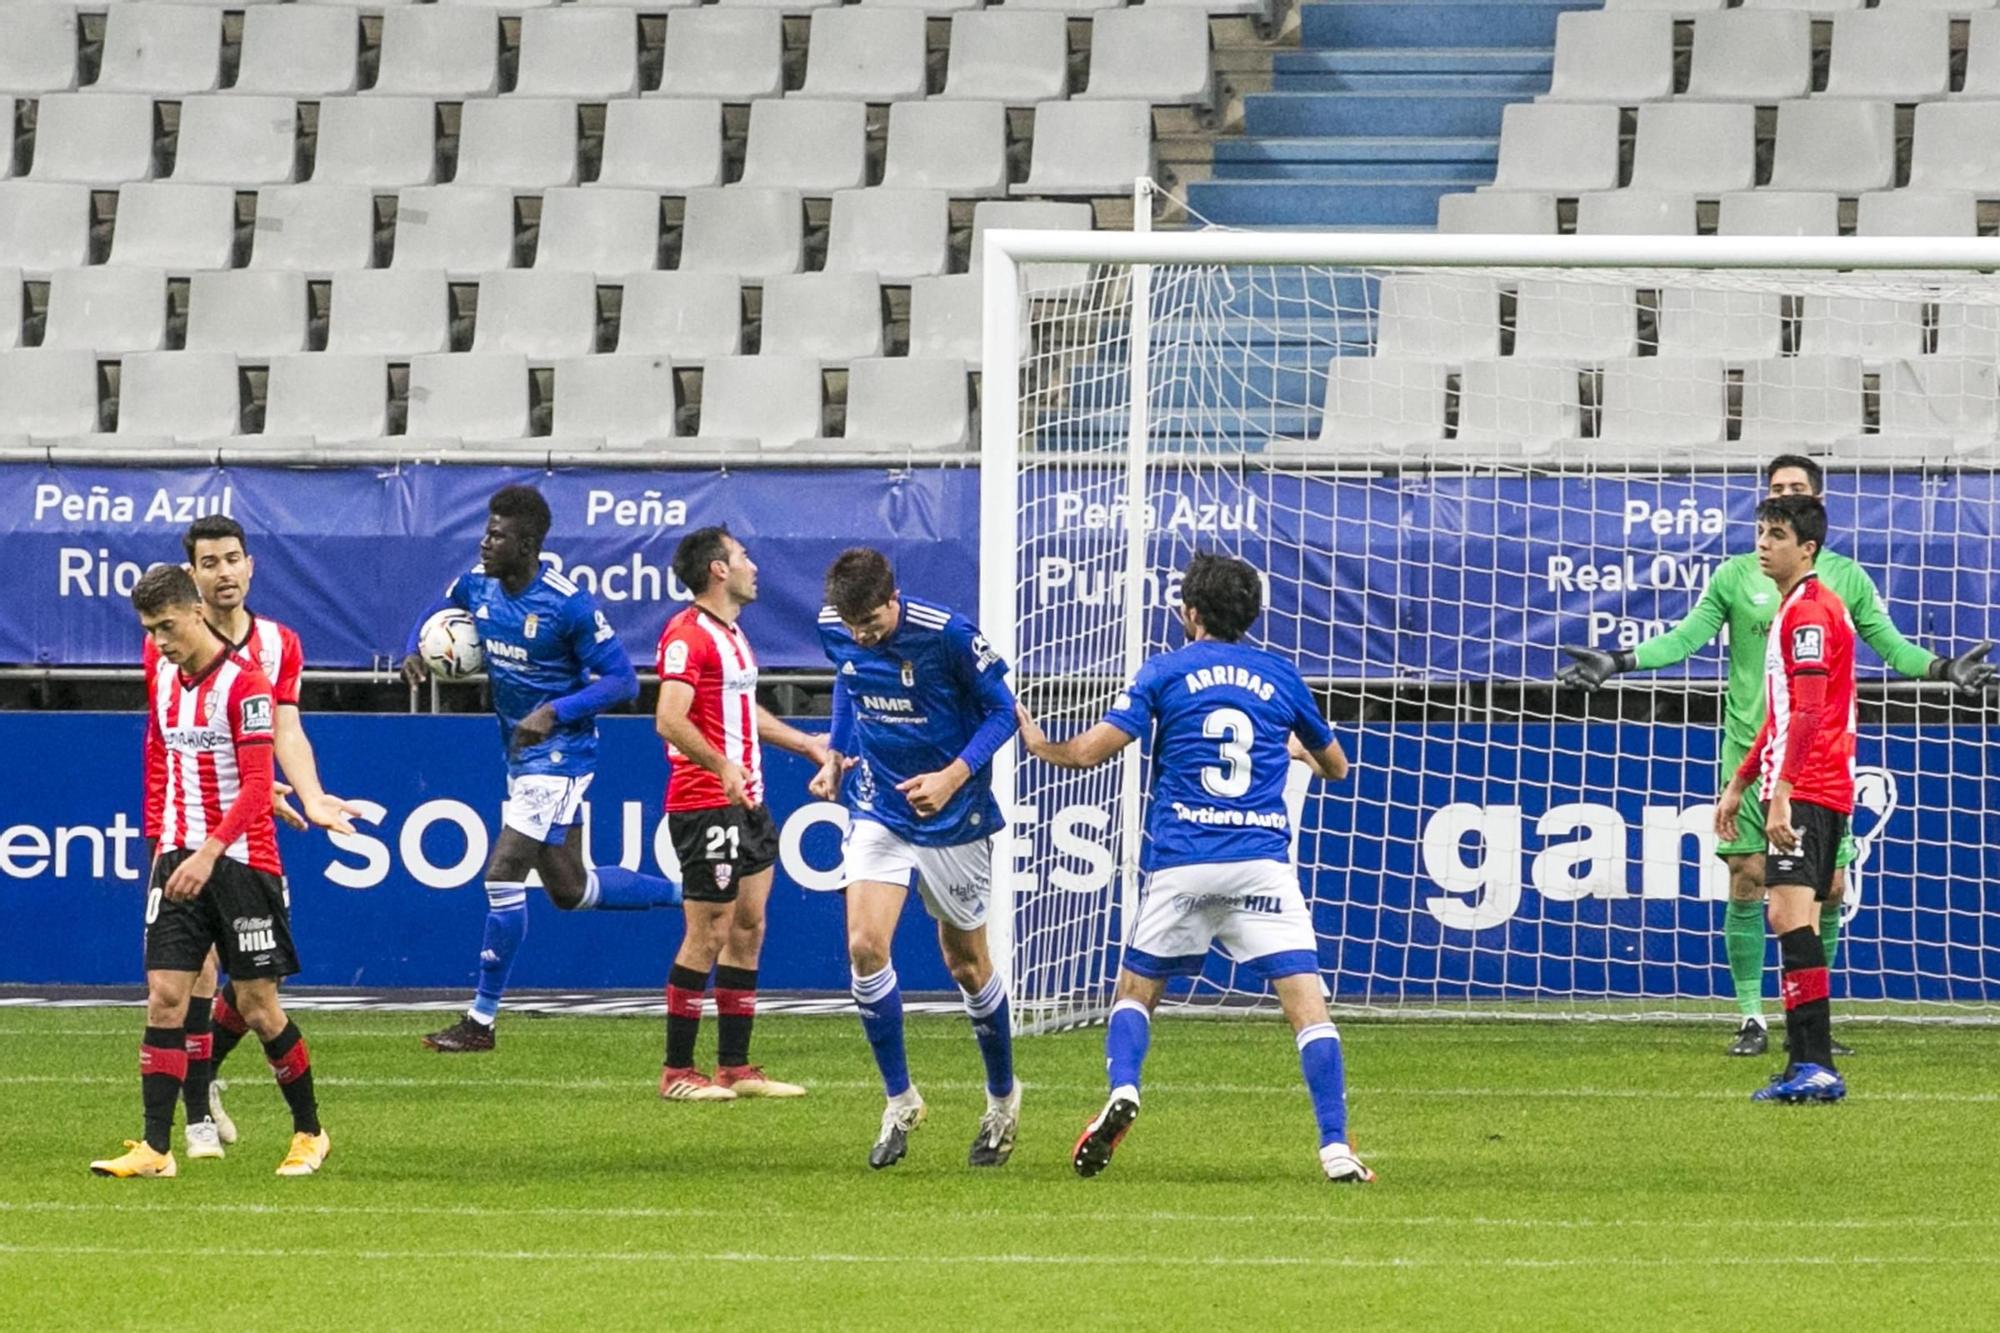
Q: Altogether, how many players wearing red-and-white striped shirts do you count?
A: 4